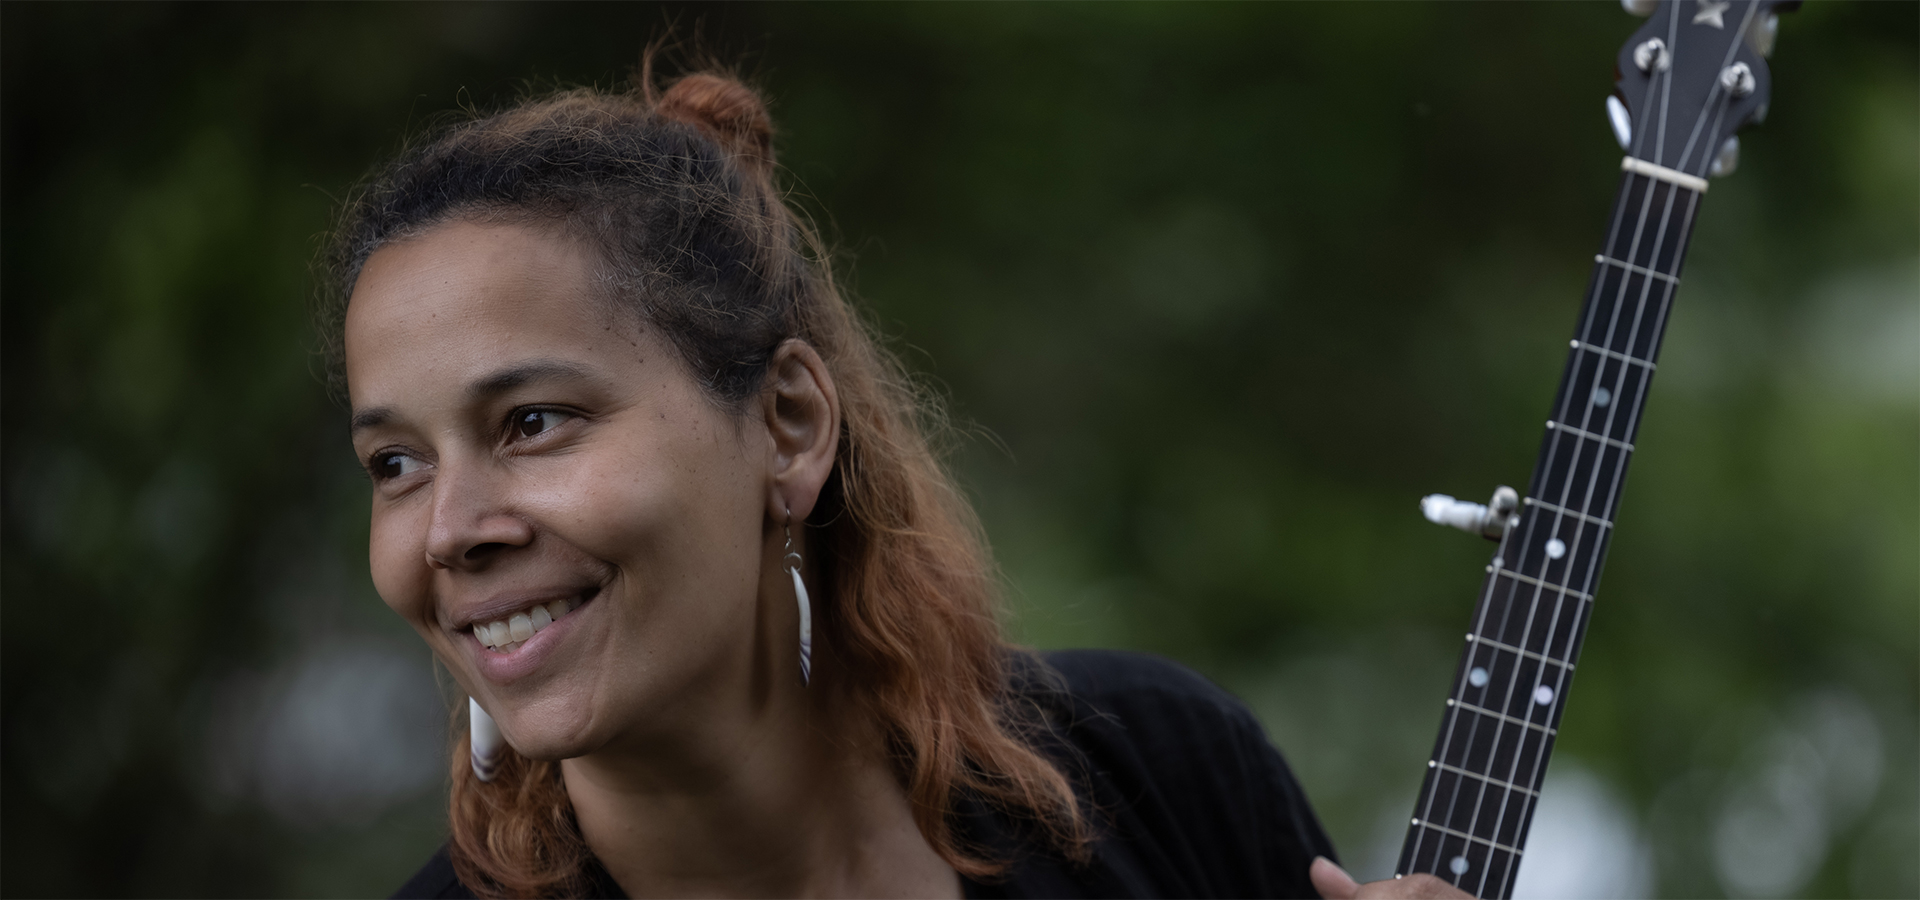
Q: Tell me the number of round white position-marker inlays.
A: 5